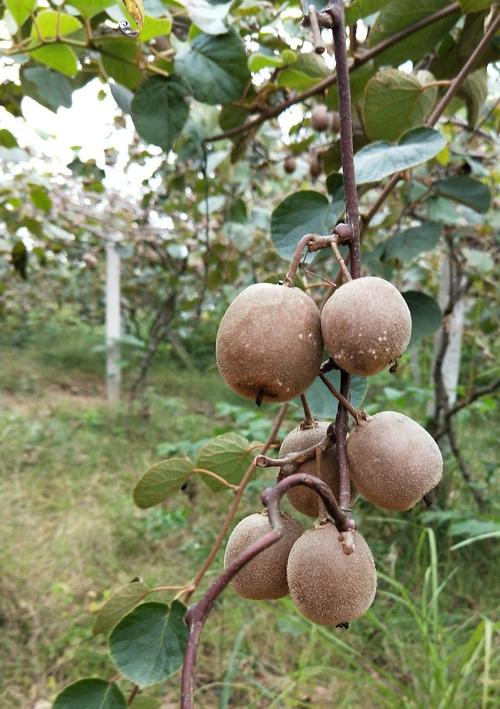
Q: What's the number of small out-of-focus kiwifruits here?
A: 4